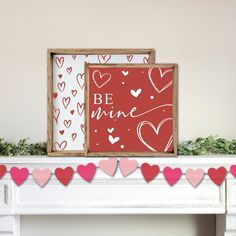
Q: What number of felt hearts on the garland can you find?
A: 12